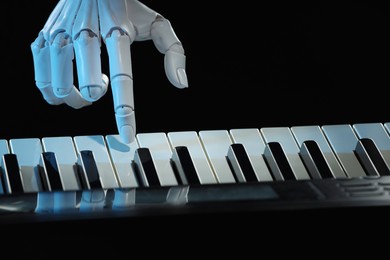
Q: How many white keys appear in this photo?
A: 14